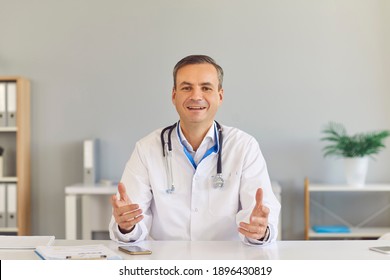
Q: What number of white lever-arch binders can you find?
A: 5